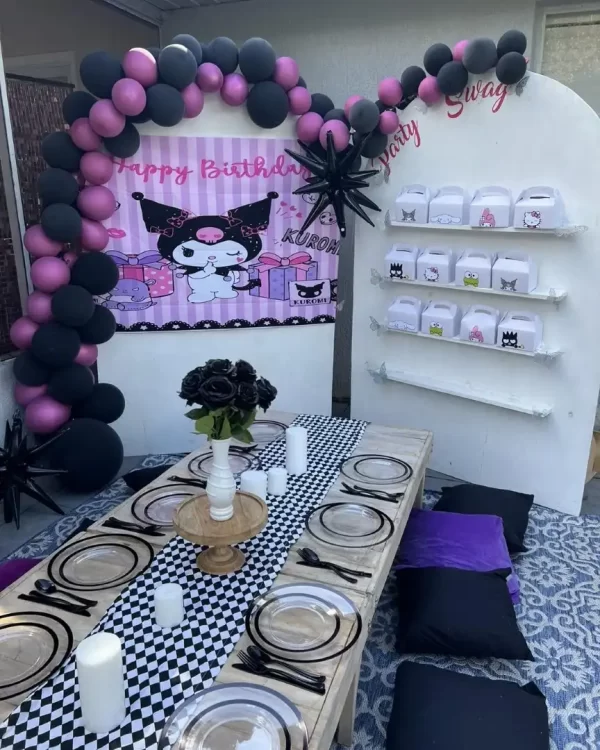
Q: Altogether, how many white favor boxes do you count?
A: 12